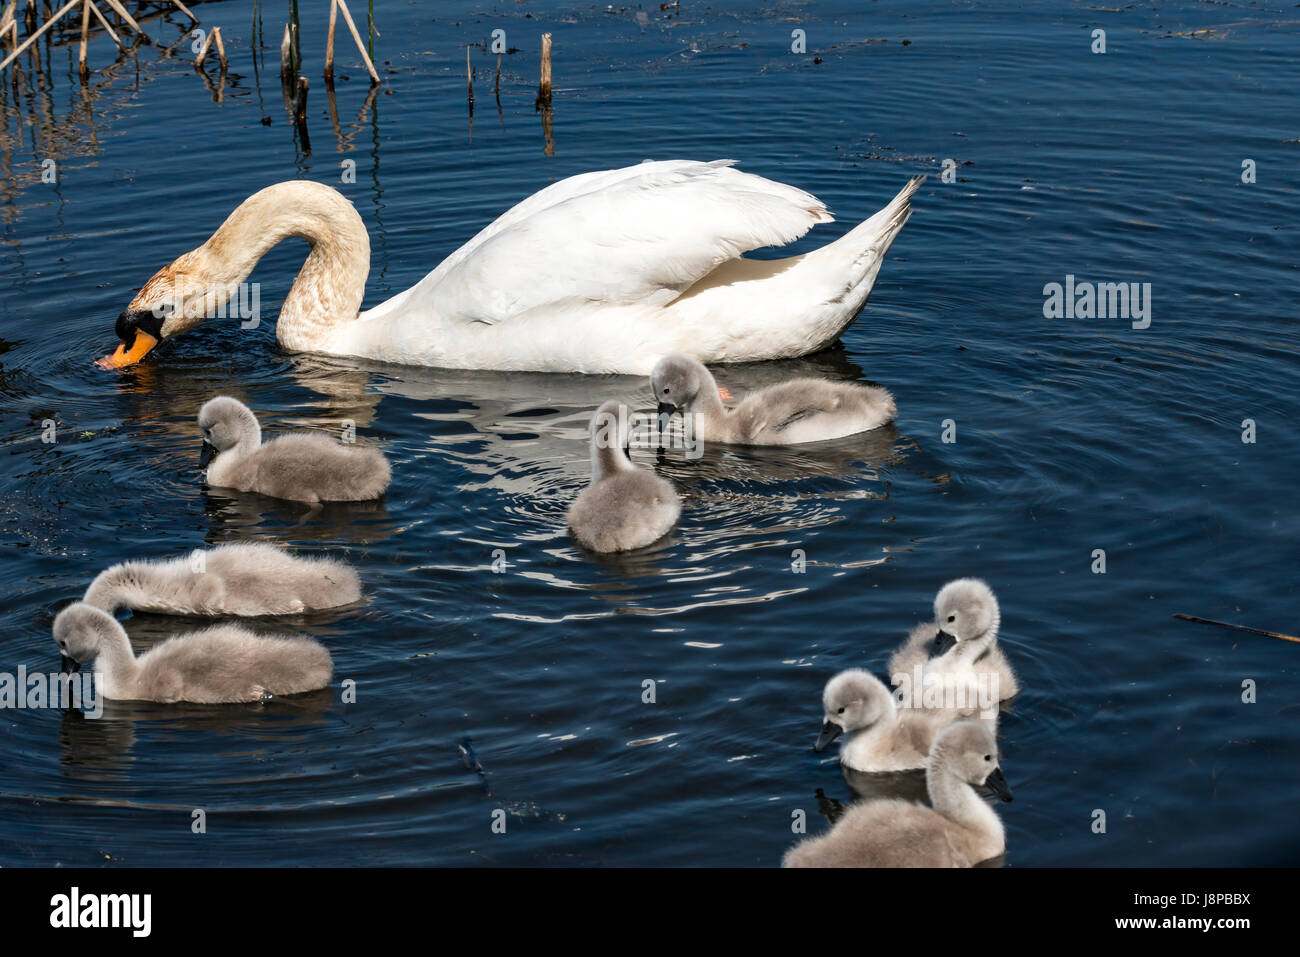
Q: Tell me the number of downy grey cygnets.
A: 8